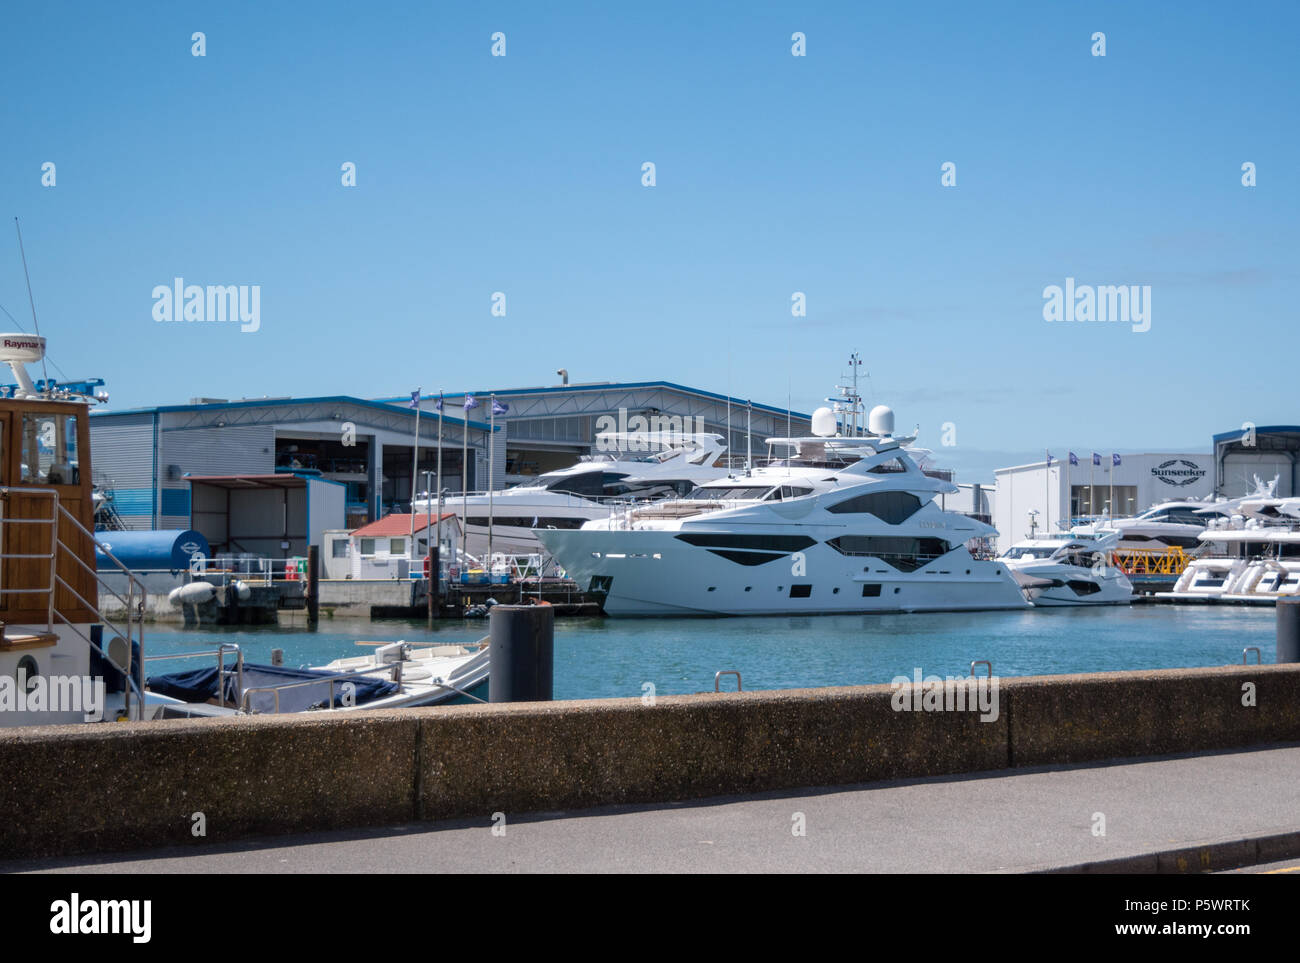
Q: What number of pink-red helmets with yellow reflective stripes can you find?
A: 0